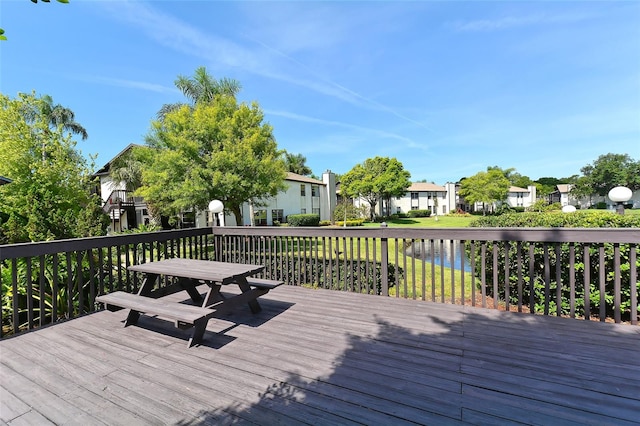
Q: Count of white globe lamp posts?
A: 3